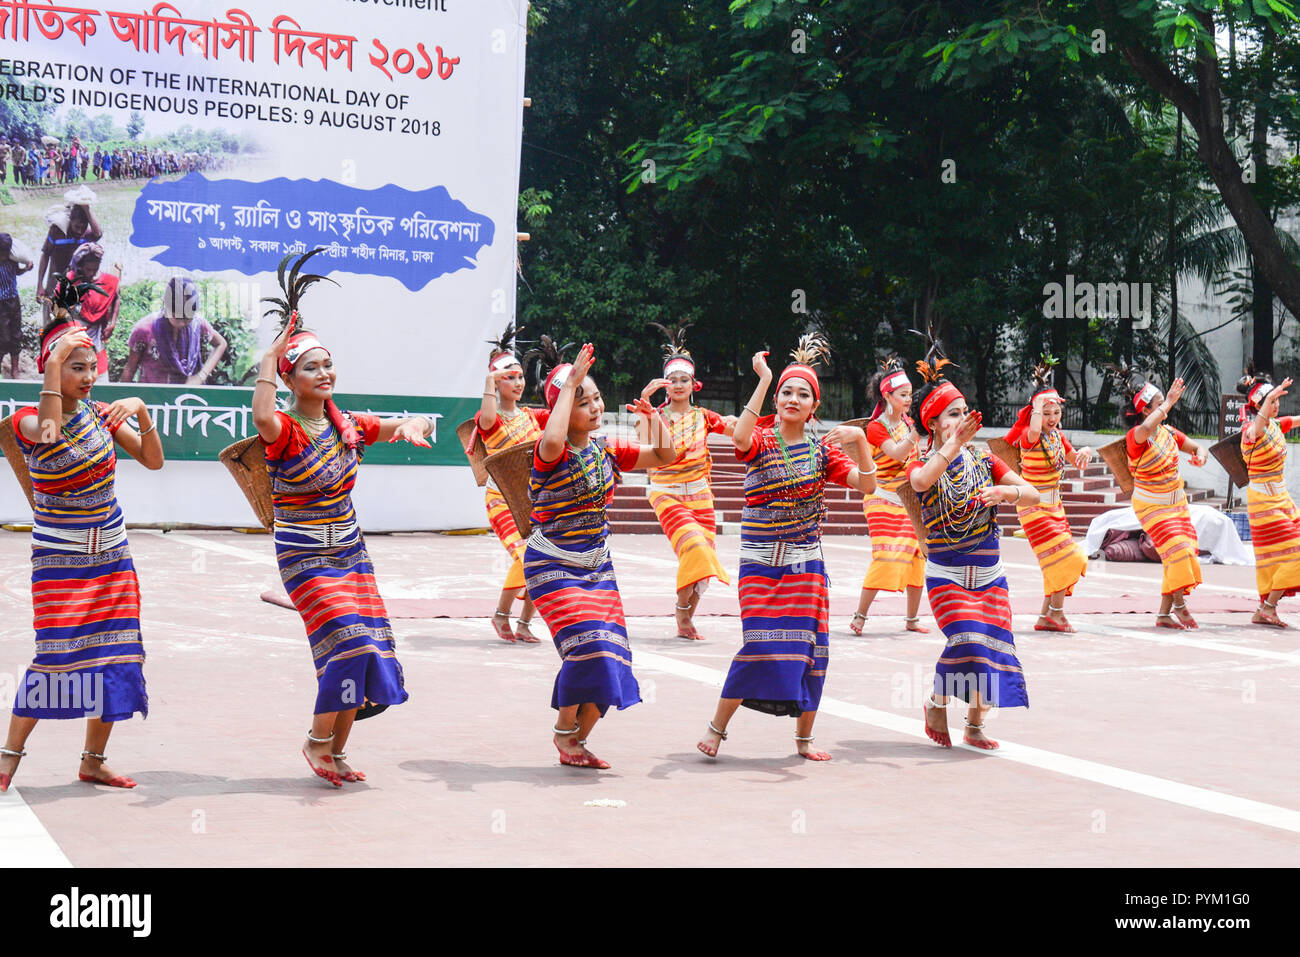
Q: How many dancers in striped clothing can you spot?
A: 11